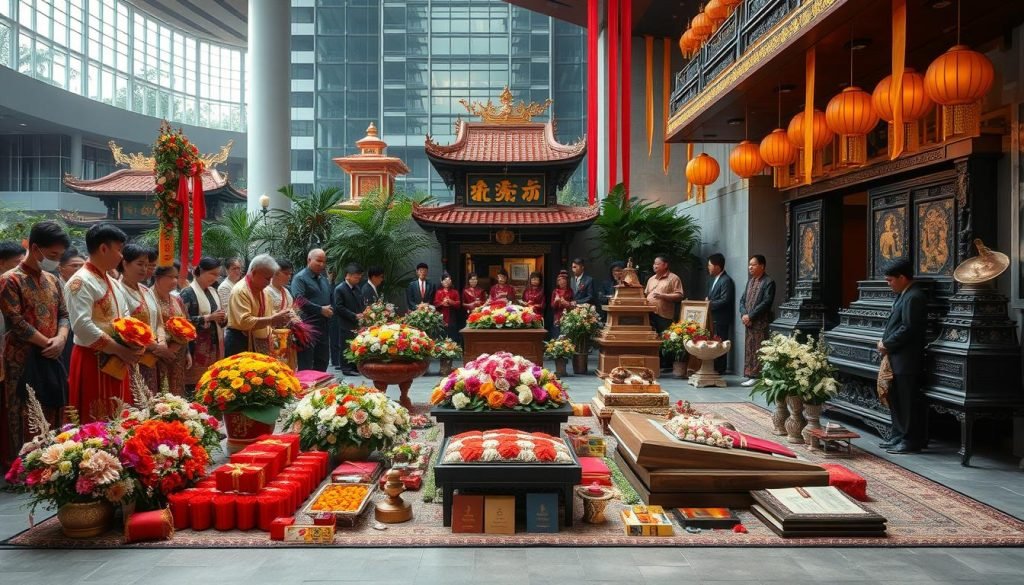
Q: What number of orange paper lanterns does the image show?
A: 11